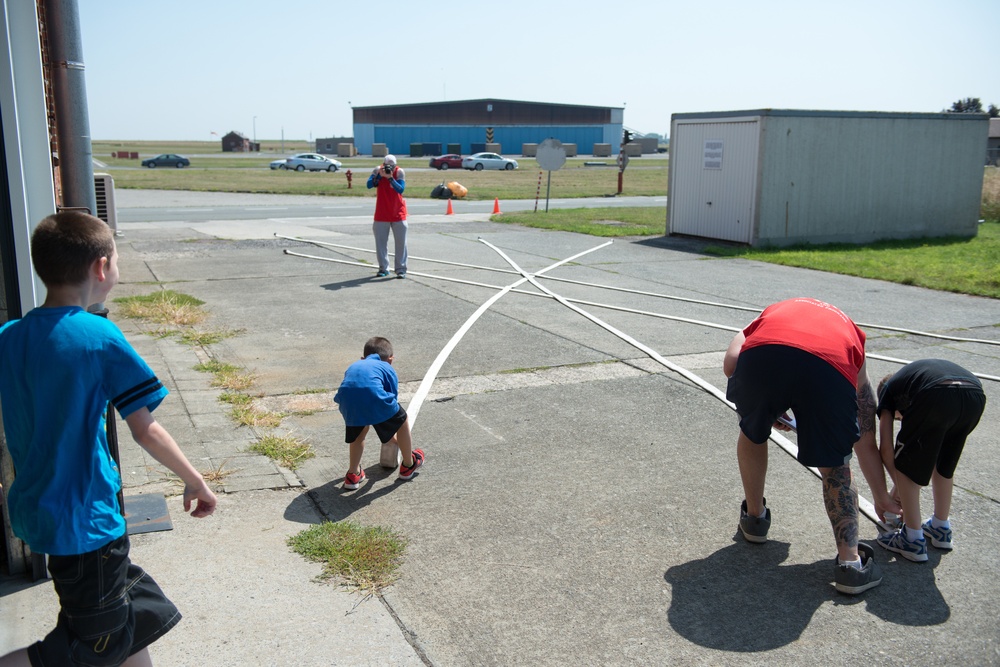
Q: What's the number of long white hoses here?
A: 4